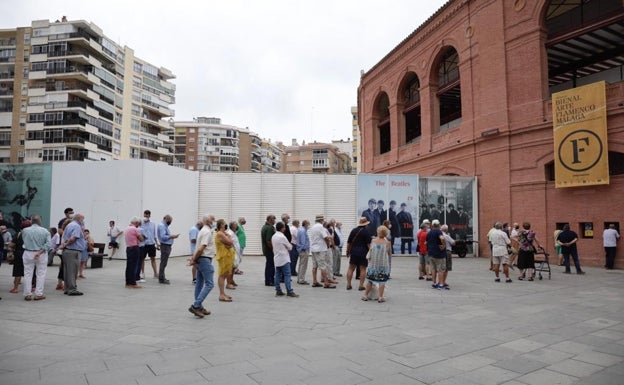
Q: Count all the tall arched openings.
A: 4